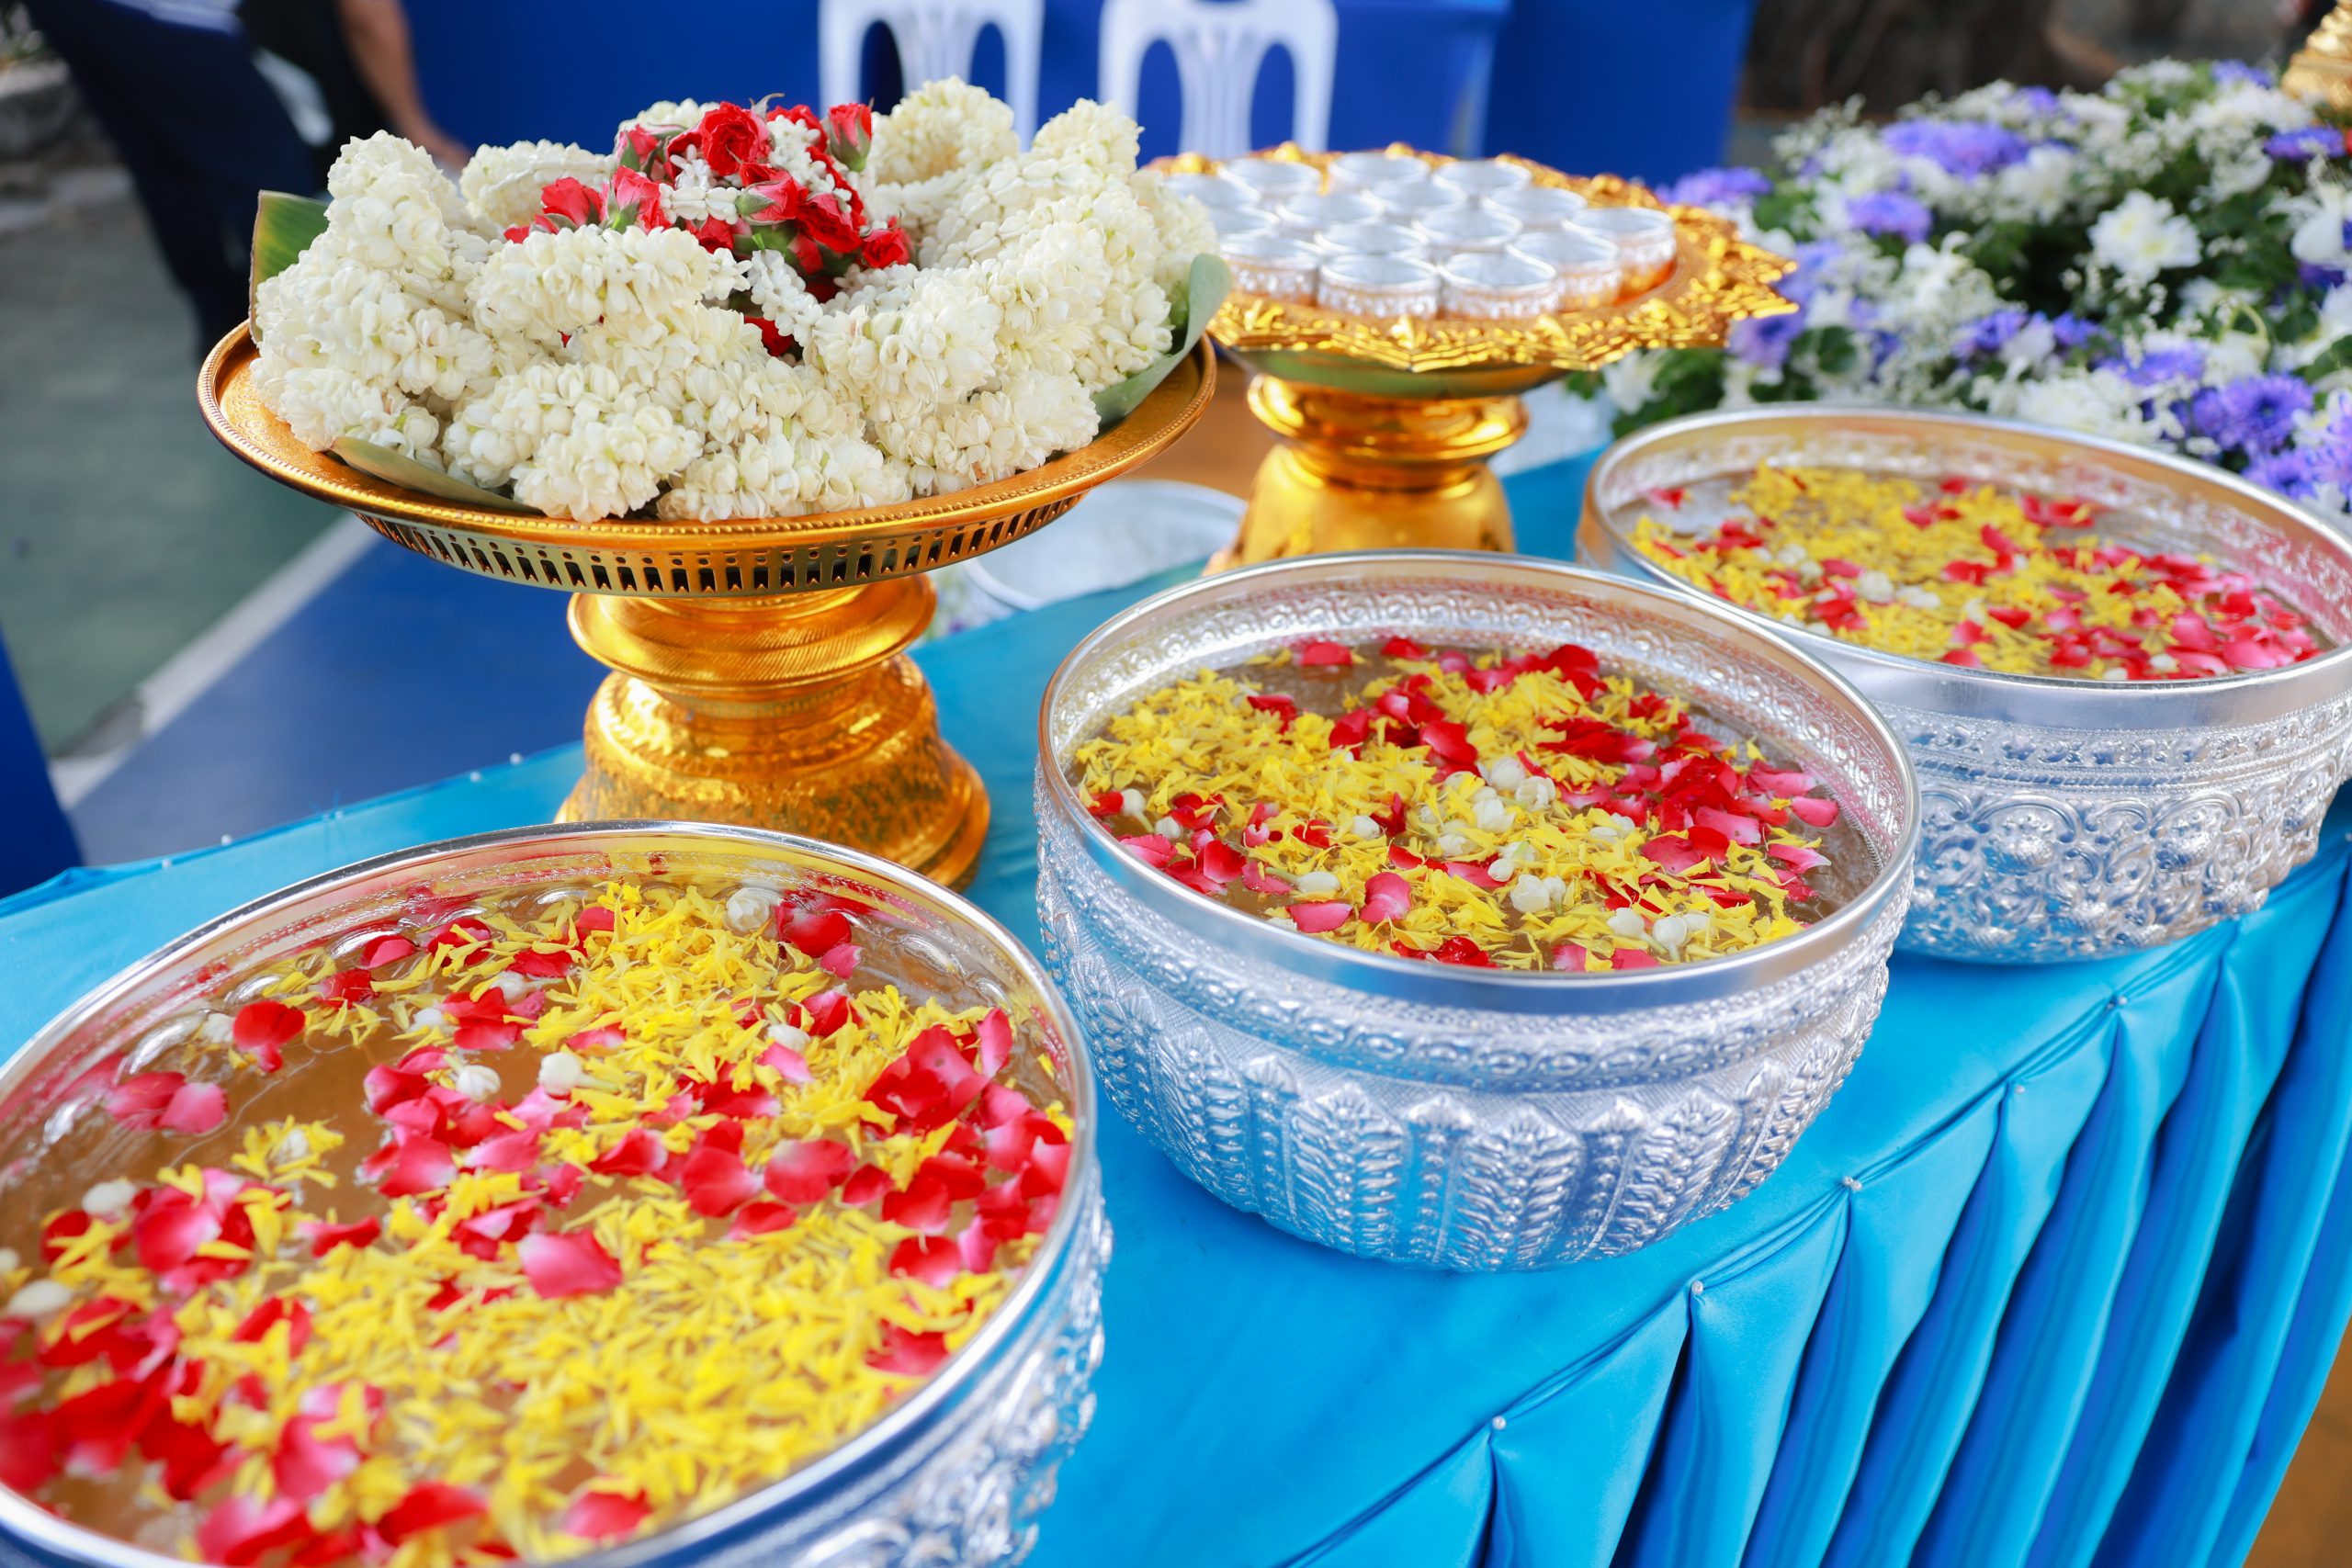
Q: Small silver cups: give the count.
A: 15